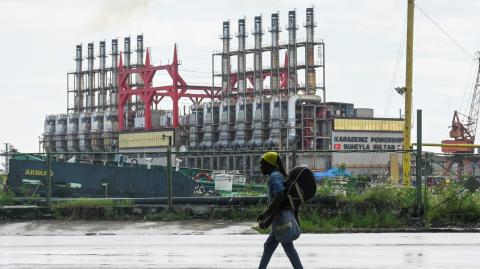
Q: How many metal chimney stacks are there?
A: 12